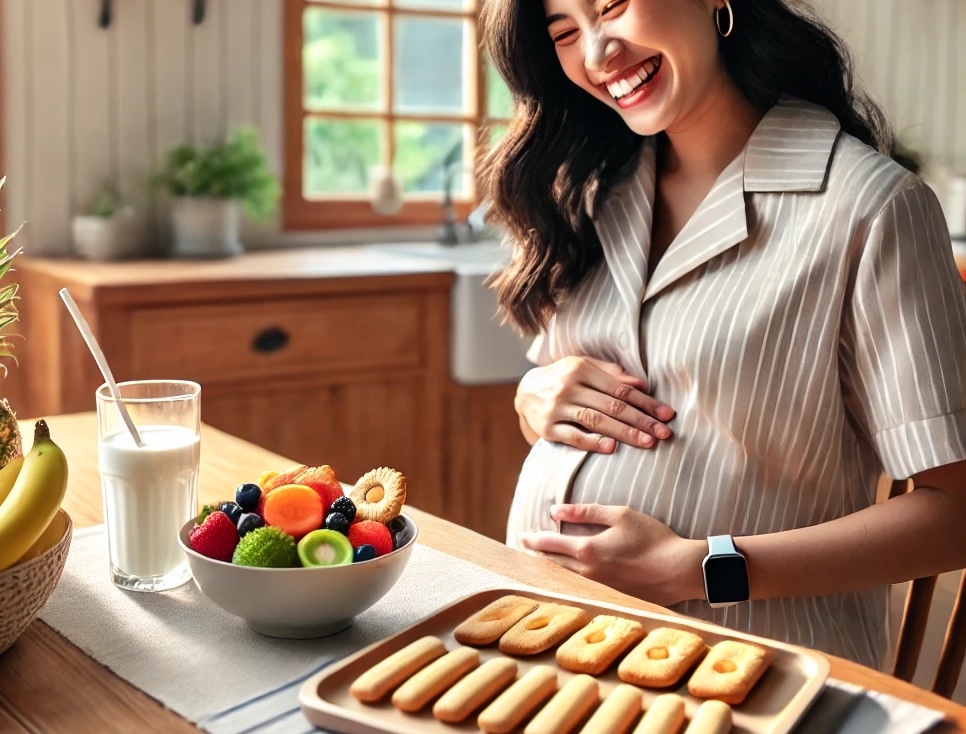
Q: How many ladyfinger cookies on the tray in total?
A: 8